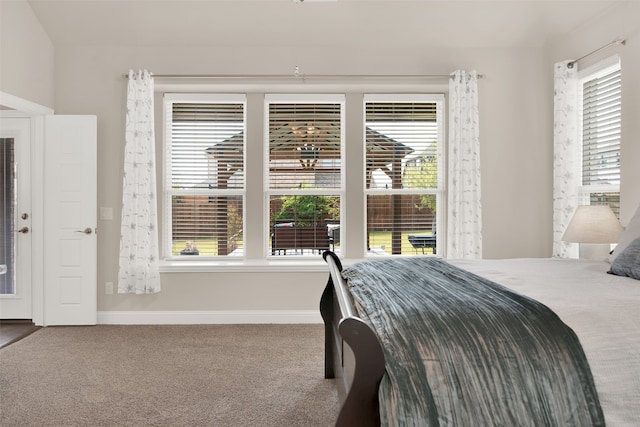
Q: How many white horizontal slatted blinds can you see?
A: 4